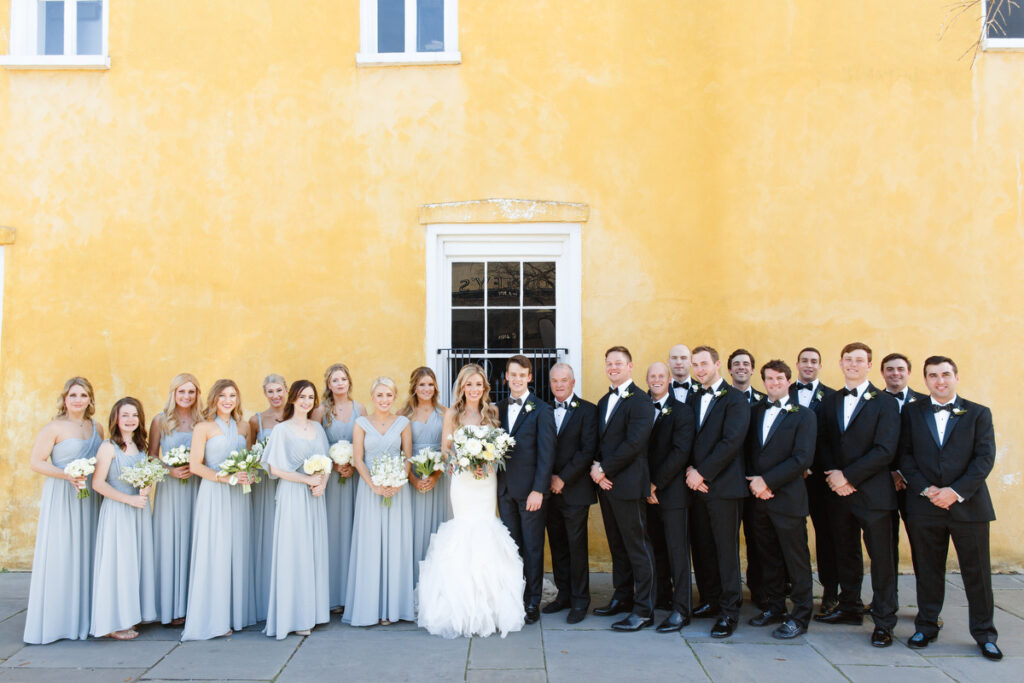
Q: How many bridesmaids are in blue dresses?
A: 9